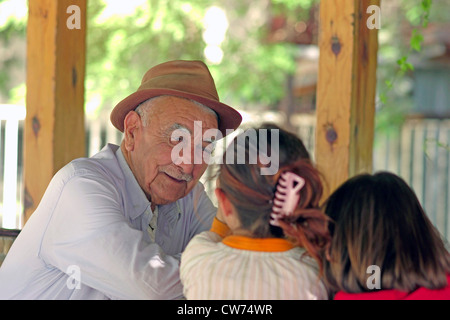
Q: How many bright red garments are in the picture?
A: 1